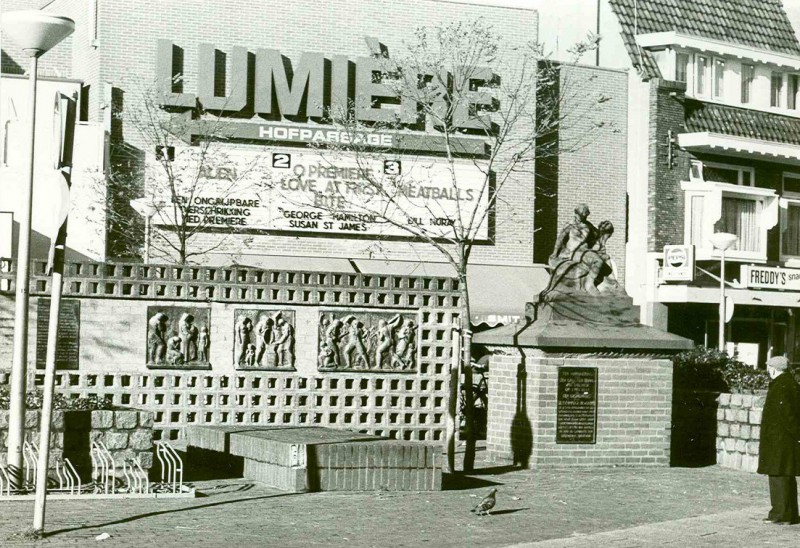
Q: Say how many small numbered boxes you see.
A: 3